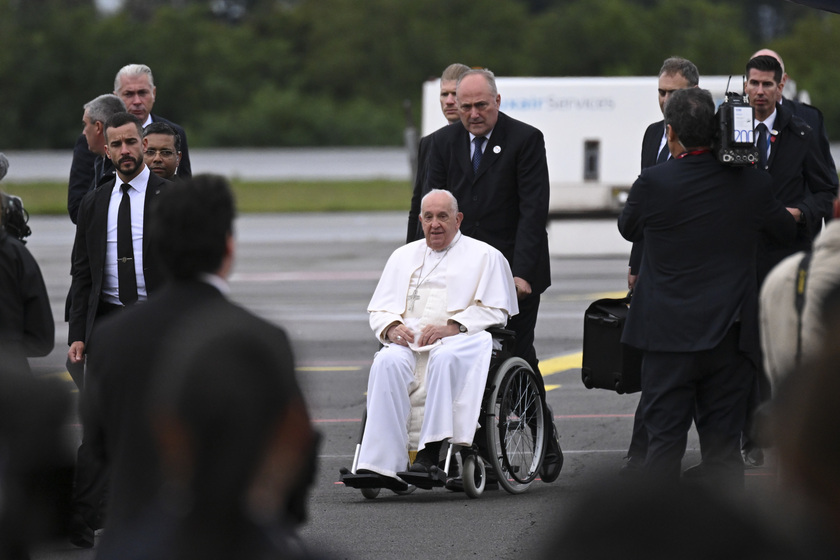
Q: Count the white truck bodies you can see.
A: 1